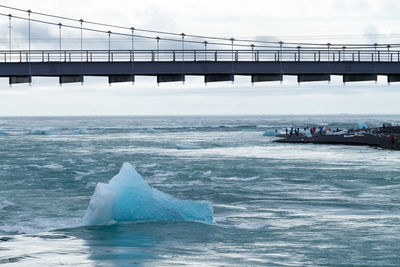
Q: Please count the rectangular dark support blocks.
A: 9